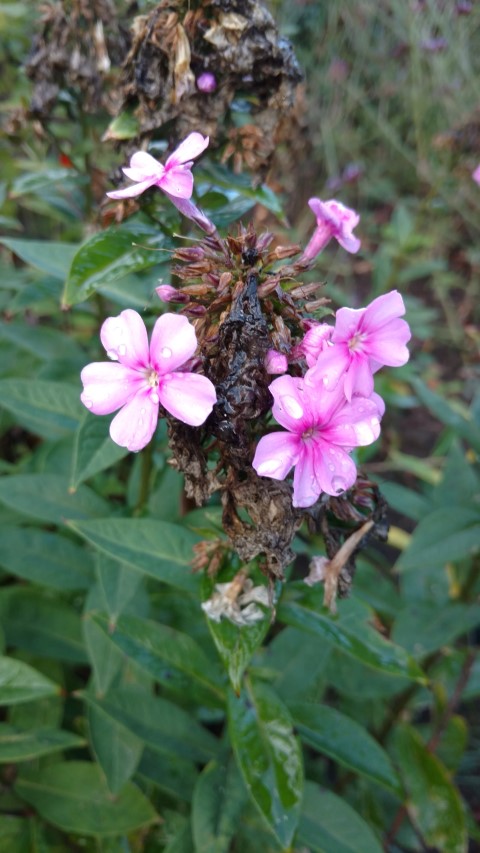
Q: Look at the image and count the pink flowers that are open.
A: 5